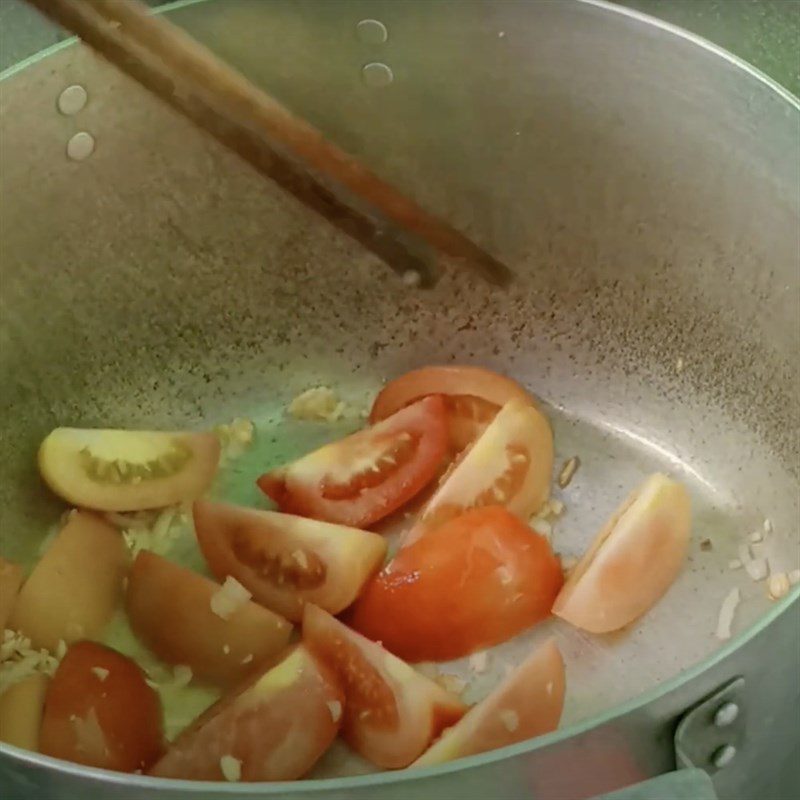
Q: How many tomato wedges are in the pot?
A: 15